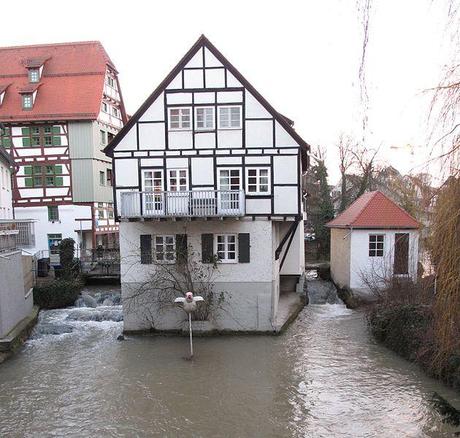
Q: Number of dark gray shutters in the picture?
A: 4